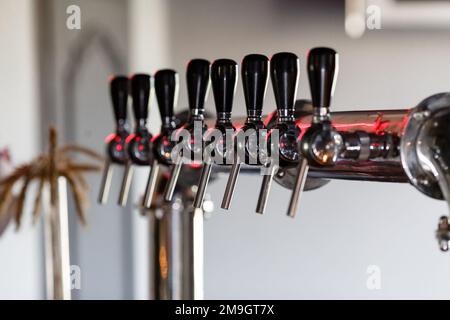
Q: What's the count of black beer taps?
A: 8